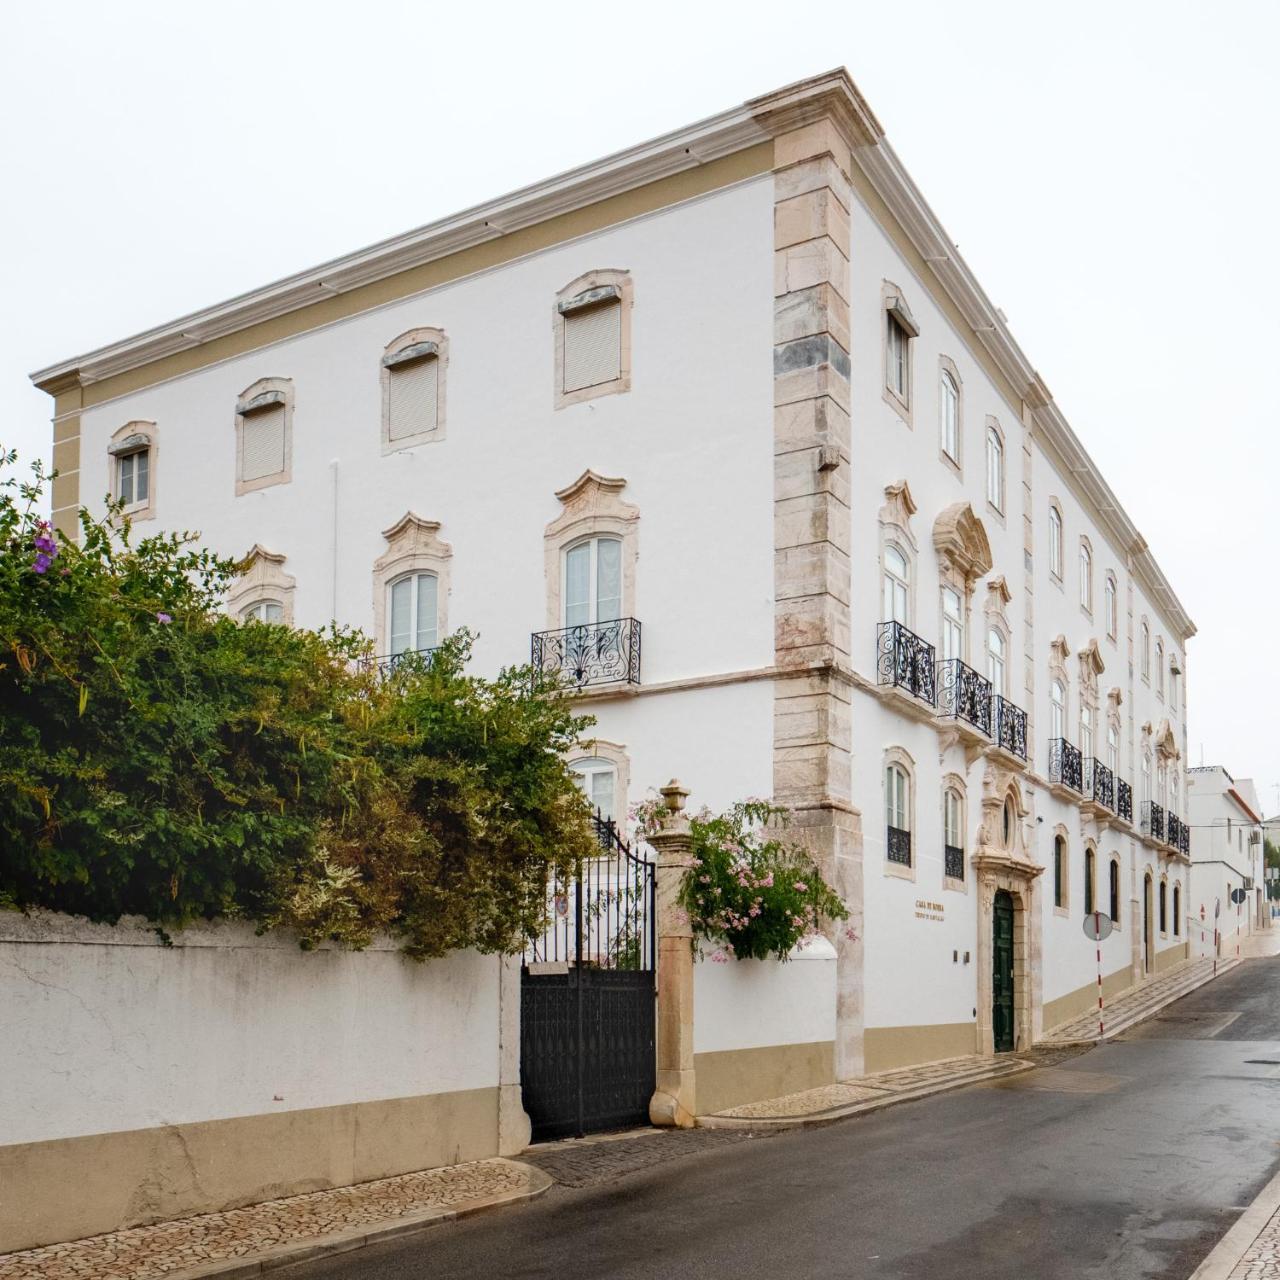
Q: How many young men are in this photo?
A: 0